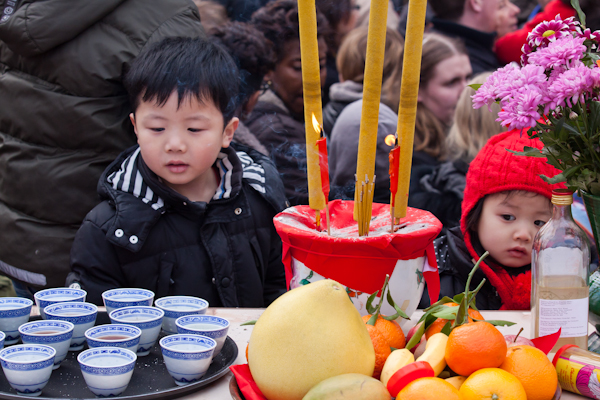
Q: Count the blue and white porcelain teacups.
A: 13